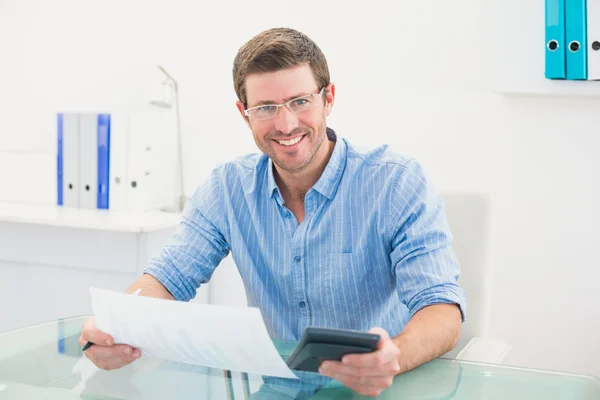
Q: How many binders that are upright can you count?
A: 9